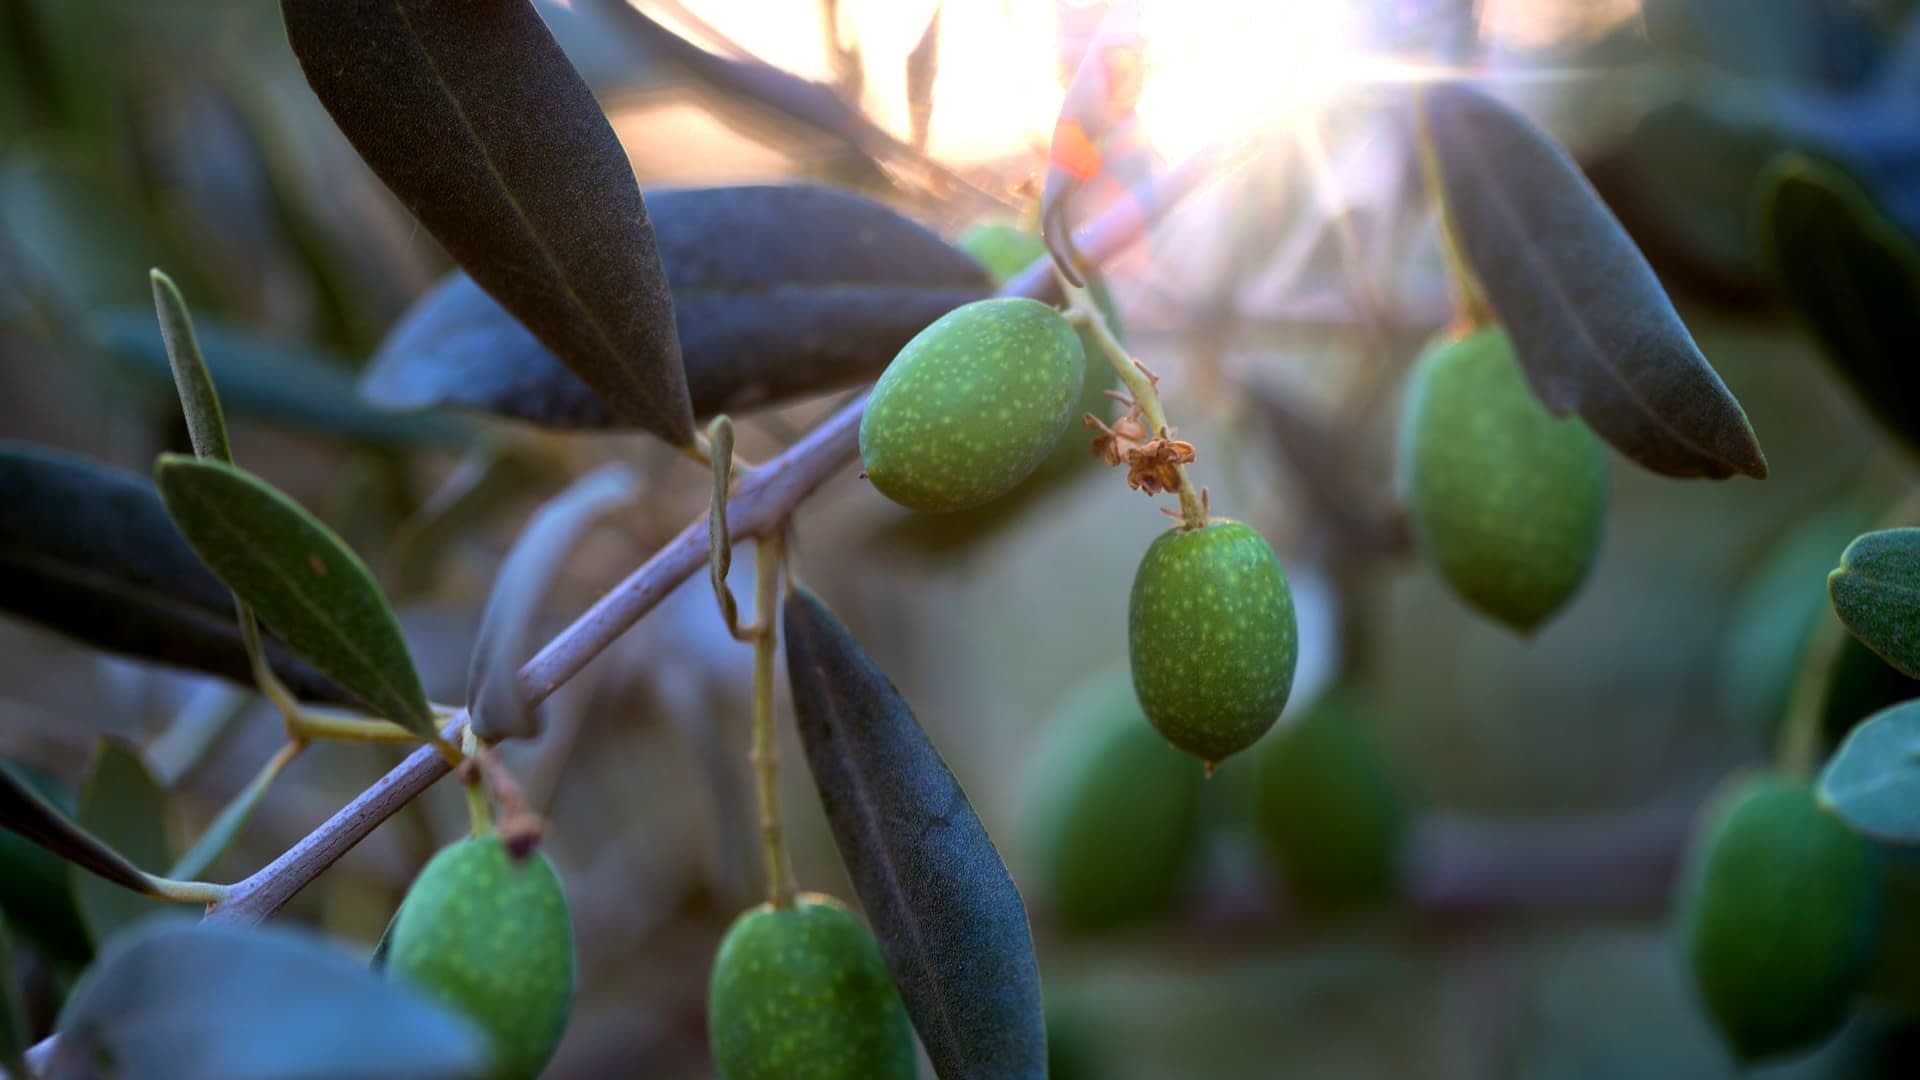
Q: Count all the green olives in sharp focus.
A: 2